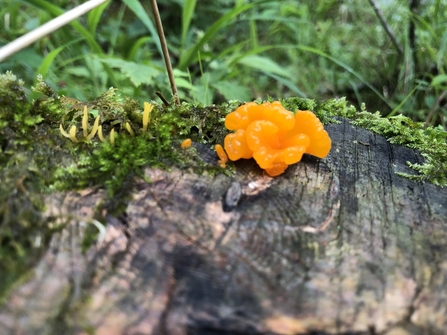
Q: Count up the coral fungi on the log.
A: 8